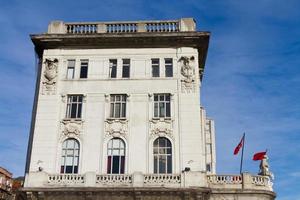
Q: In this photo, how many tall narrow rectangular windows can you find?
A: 6